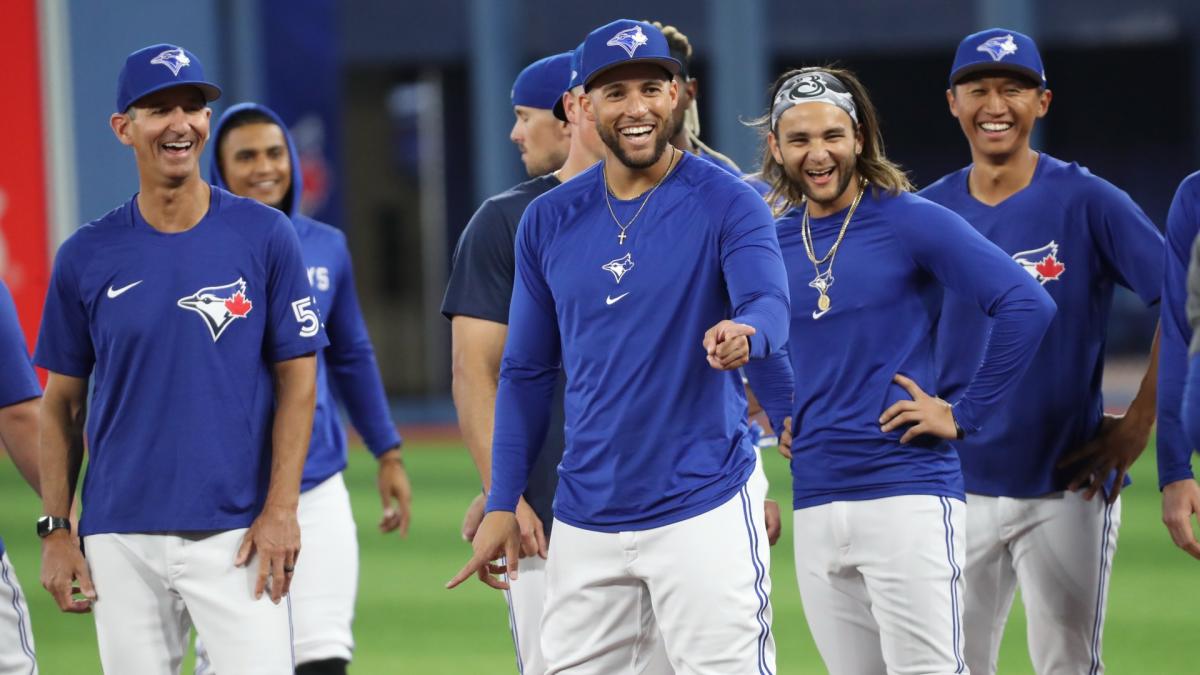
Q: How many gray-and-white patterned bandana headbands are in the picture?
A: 1